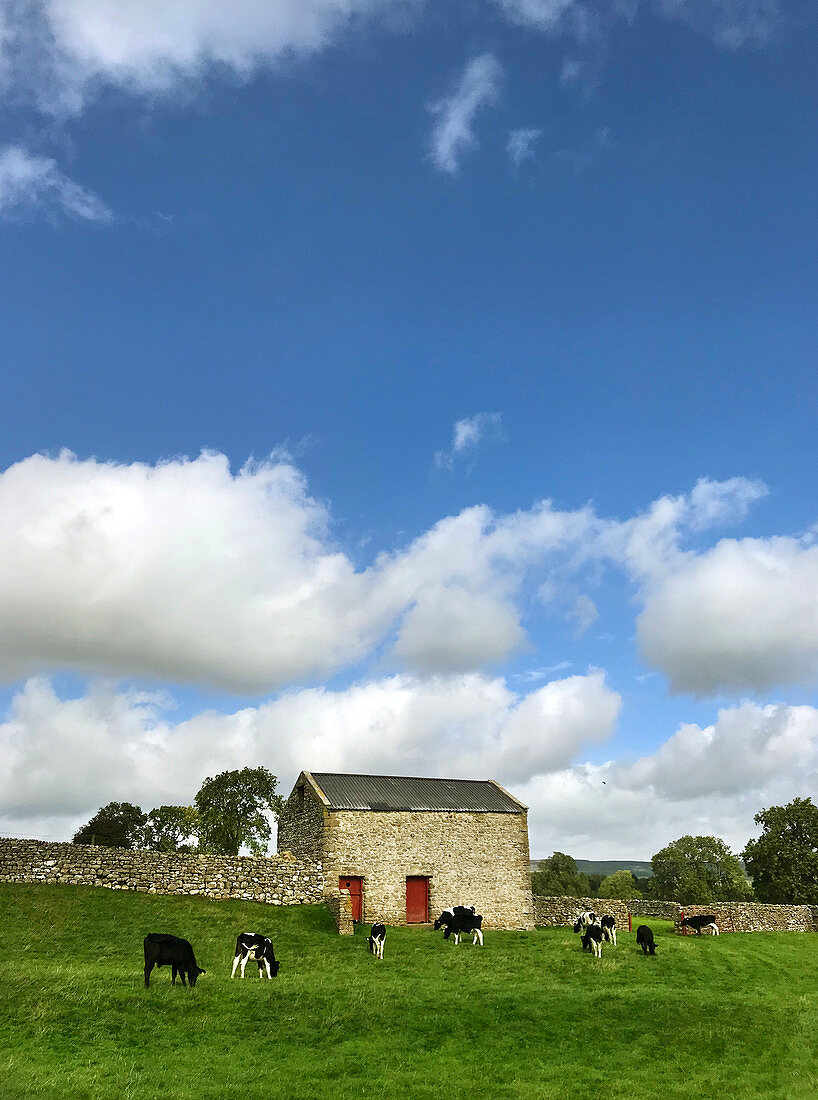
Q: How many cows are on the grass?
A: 10